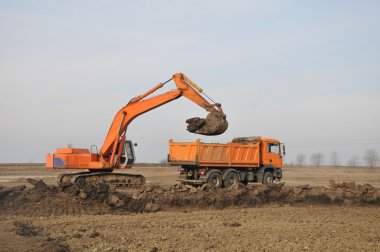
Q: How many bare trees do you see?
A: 5